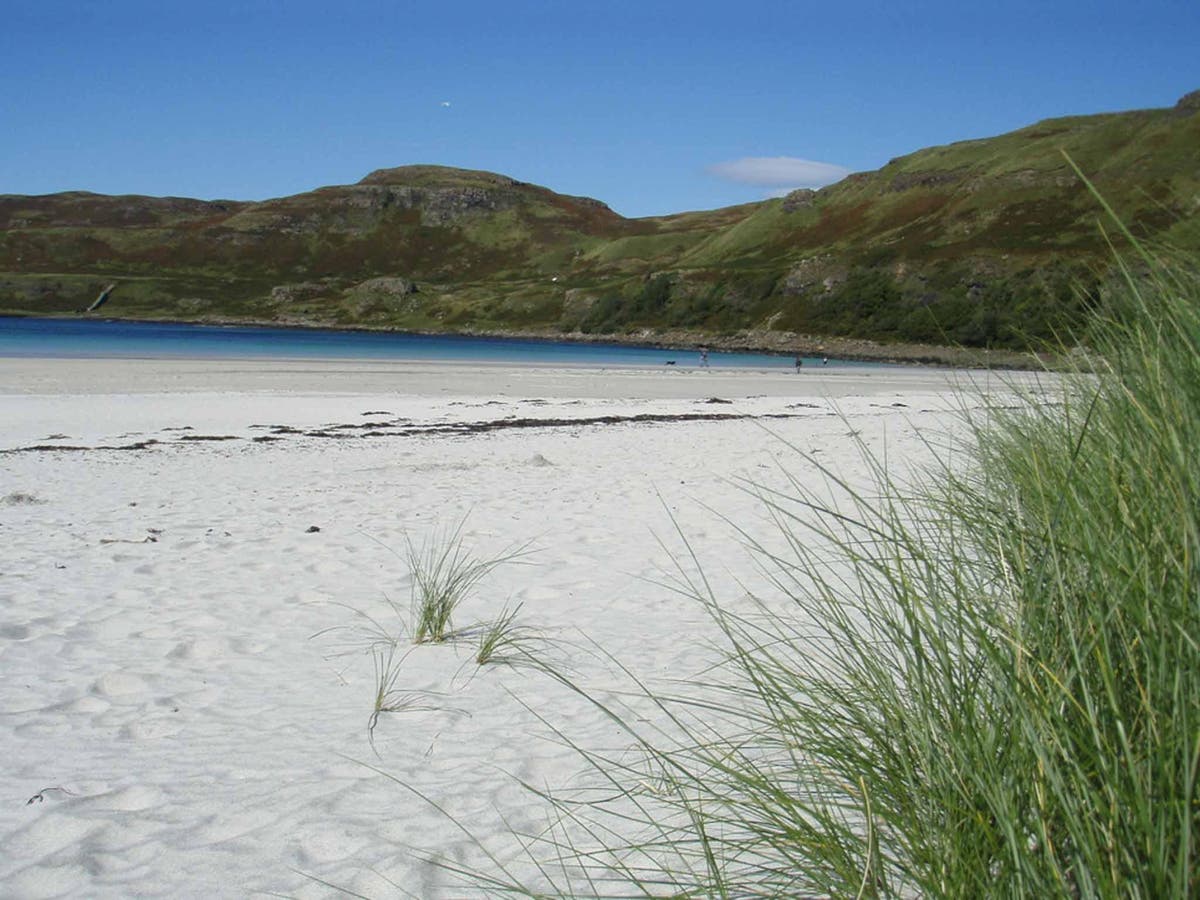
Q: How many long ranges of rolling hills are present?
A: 1